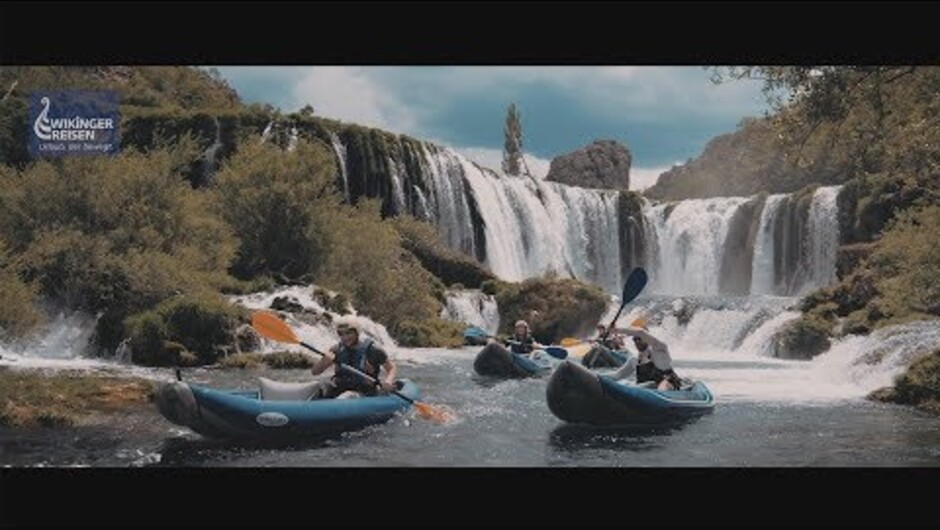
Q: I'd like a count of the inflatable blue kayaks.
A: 4